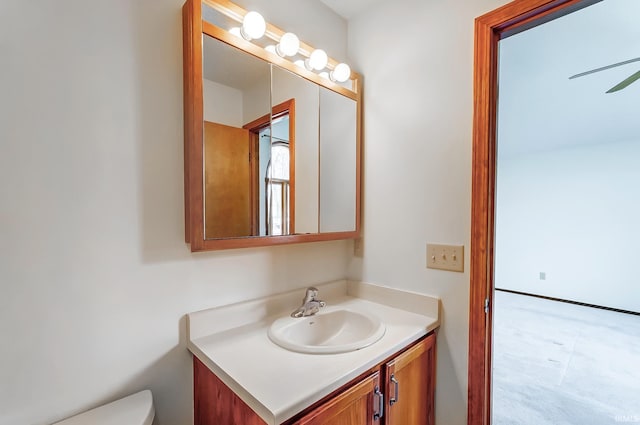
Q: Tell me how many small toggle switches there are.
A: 3